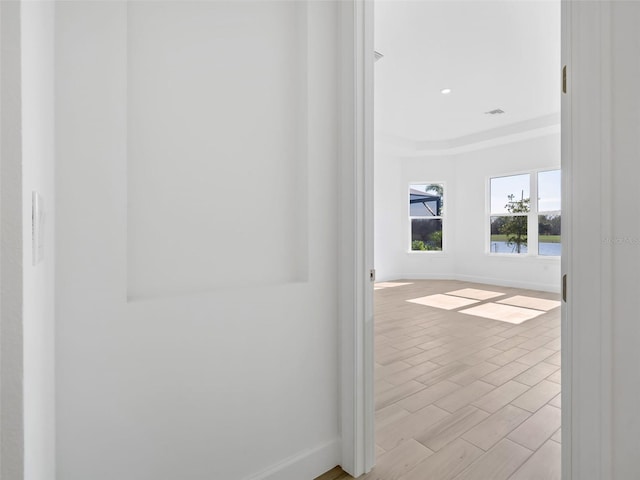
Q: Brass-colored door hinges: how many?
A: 2